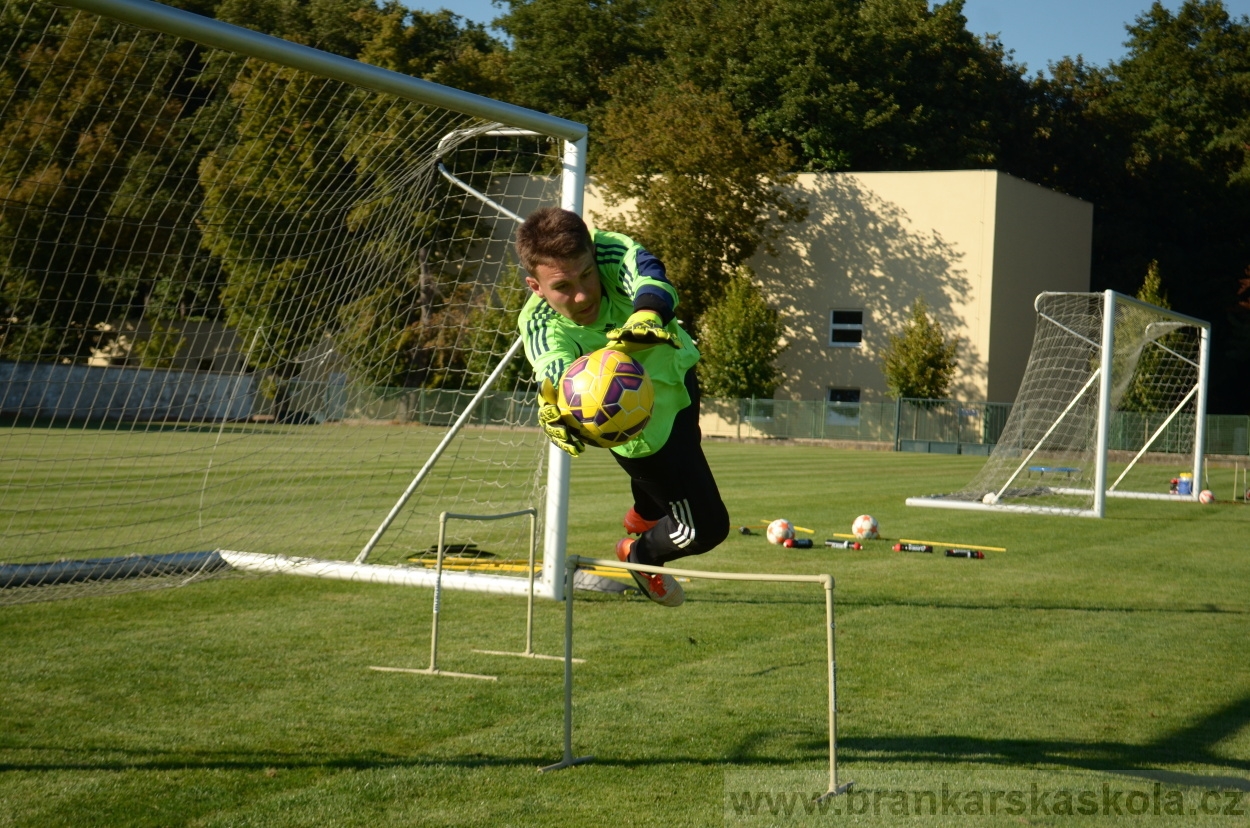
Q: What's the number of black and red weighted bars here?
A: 4